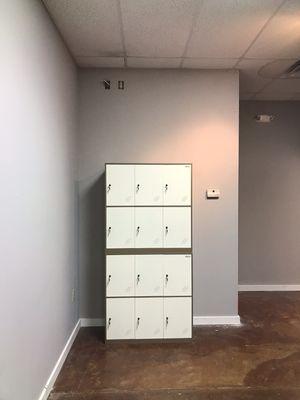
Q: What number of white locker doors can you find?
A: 12